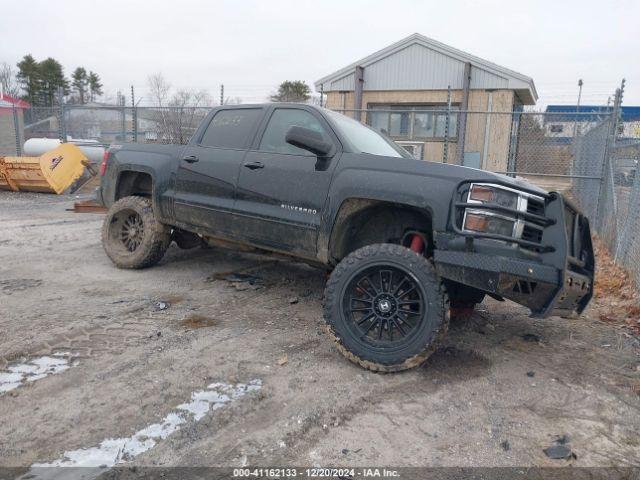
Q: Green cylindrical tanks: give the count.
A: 0